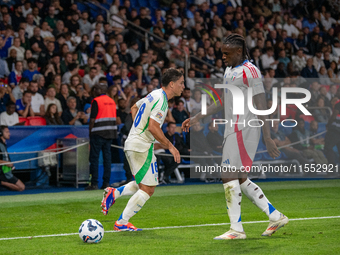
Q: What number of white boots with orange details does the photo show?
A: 2